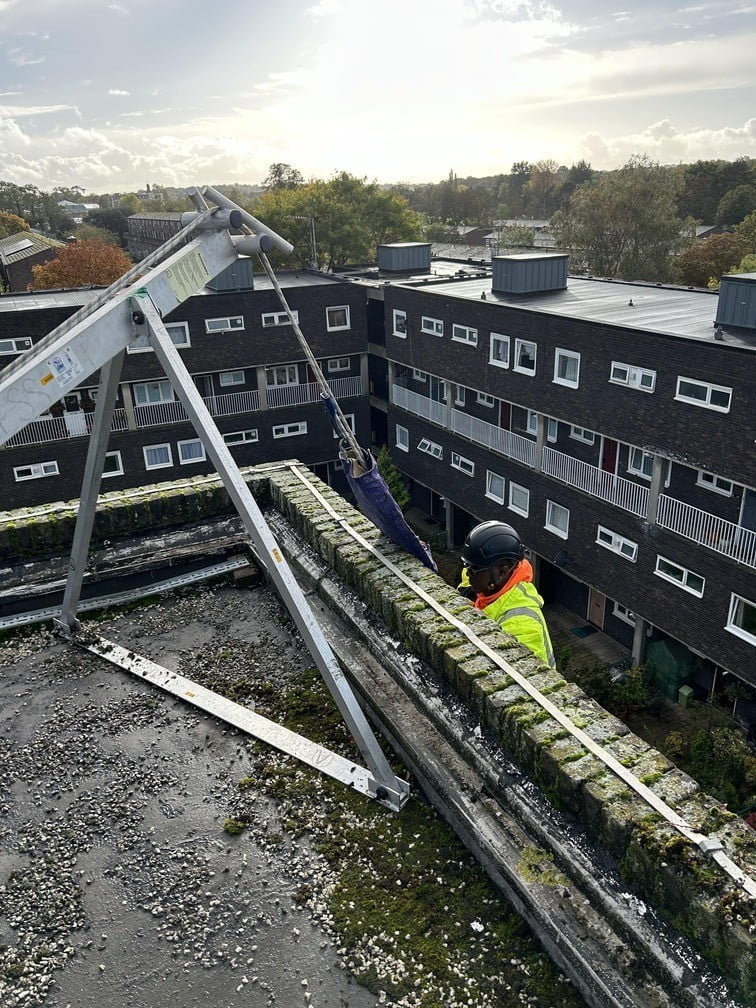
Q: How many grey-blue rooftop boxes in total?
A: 4